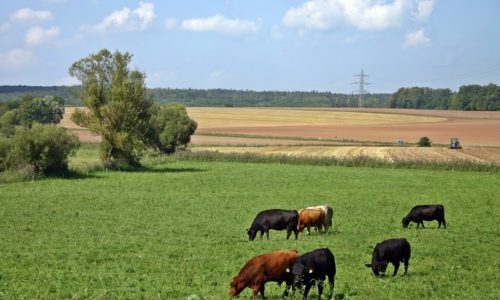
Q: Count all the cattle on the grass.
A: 7